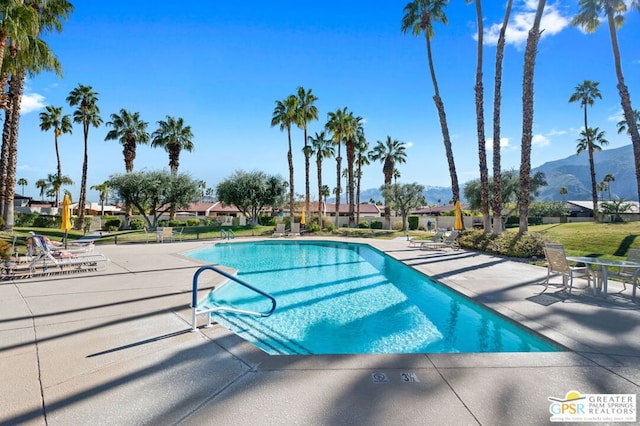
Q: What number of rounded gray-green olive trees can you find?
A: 4